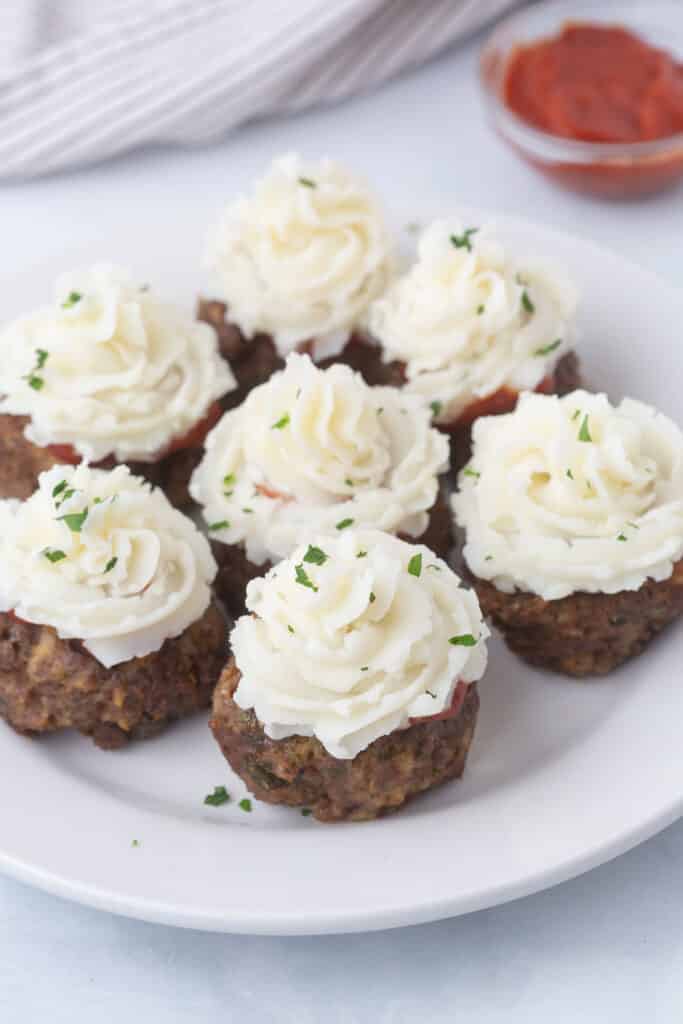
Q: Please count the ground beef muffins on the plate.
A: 7